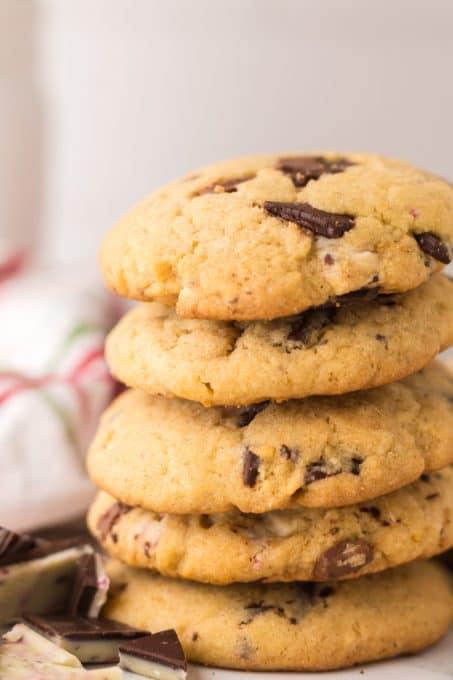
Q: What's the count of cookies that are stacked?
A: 5